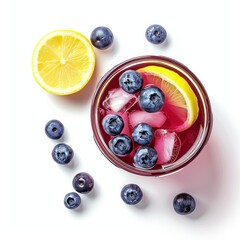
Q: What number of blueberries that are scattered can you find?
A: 8